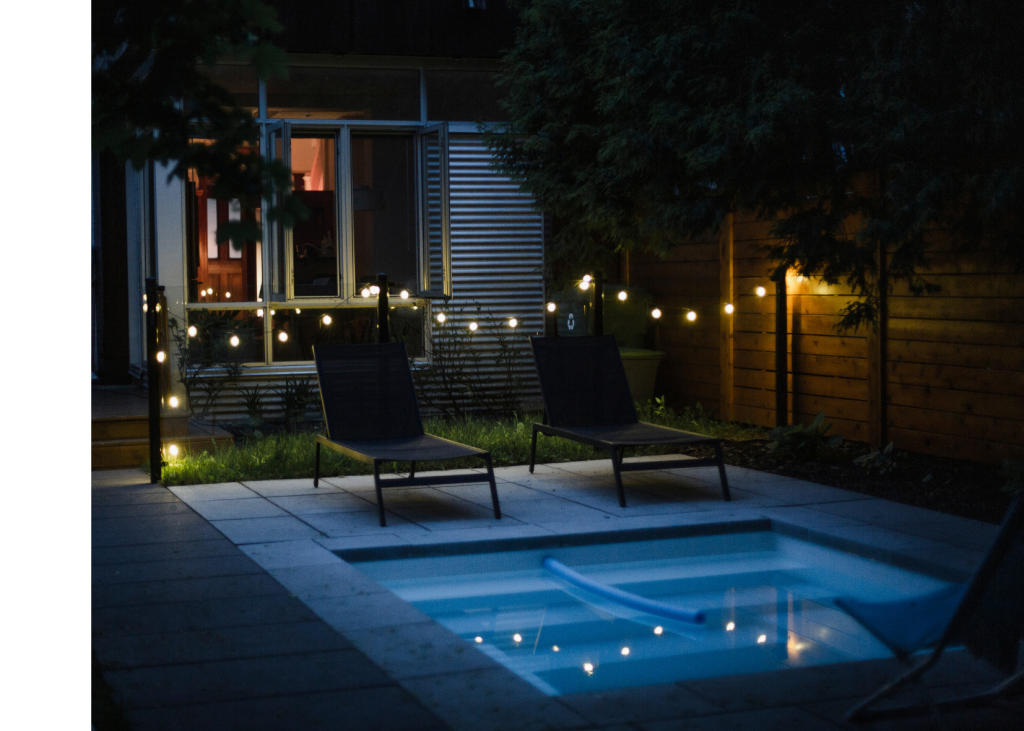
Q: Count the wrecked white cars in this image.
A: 0